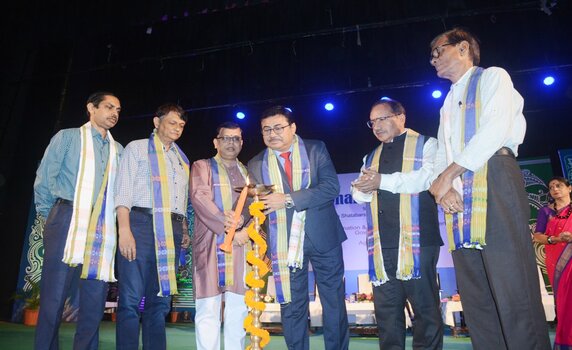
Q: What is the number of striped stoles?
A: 6